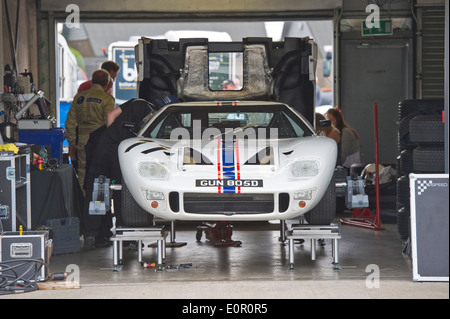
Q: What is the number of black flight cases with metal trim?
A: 3